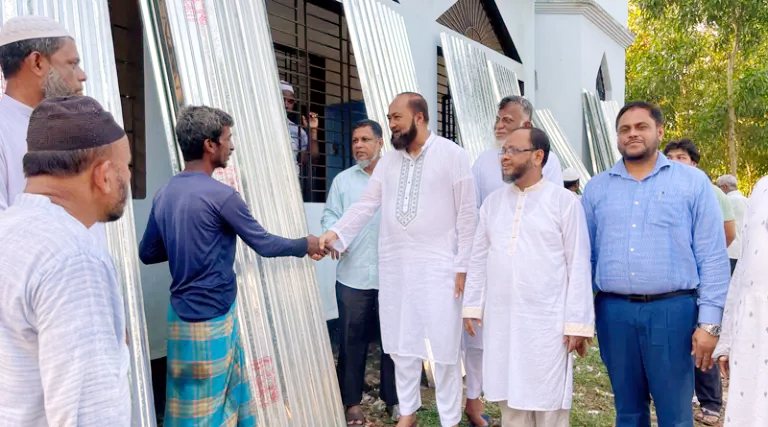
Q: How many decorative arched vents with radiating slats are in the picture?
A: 1